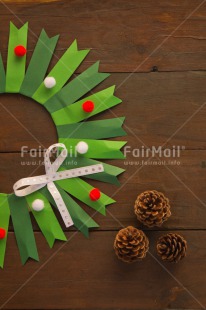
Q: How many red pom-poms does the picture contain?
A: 4